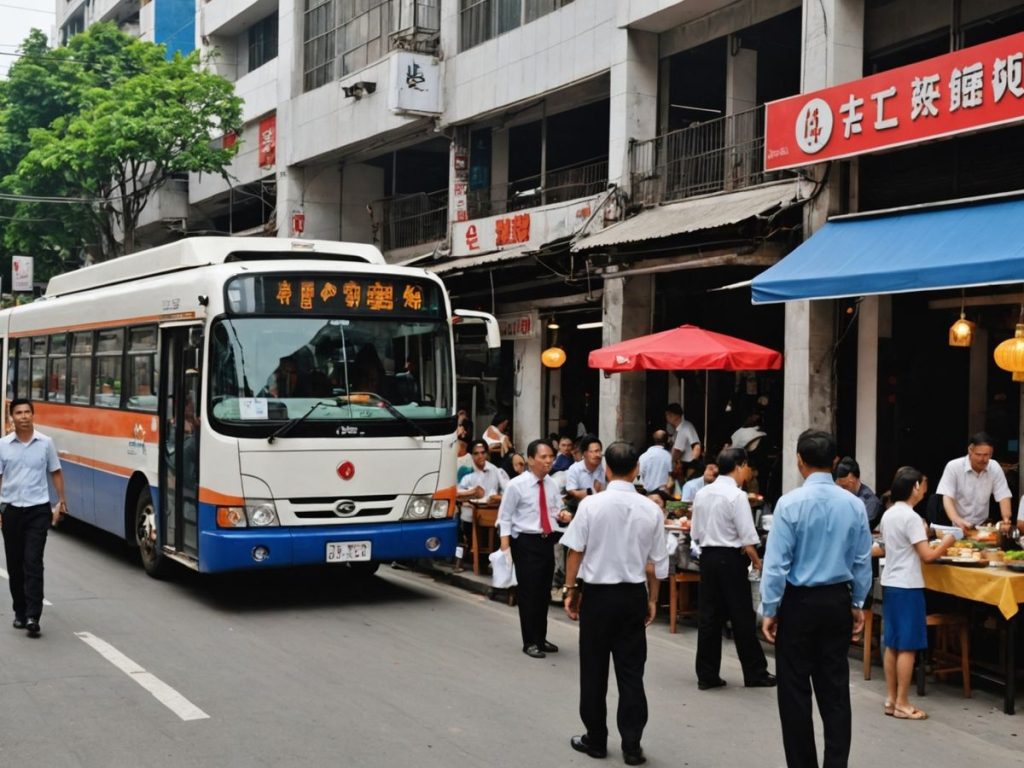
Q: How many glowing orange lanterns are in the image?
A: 3